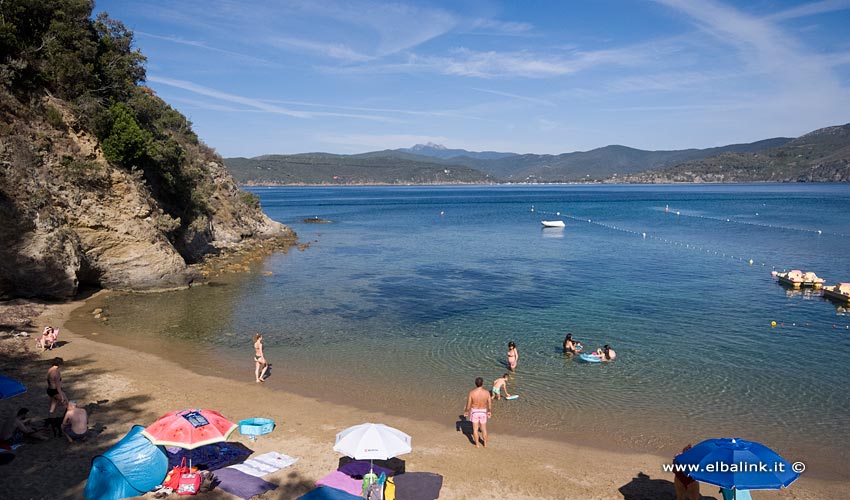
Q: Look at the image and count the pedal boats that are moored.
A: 2